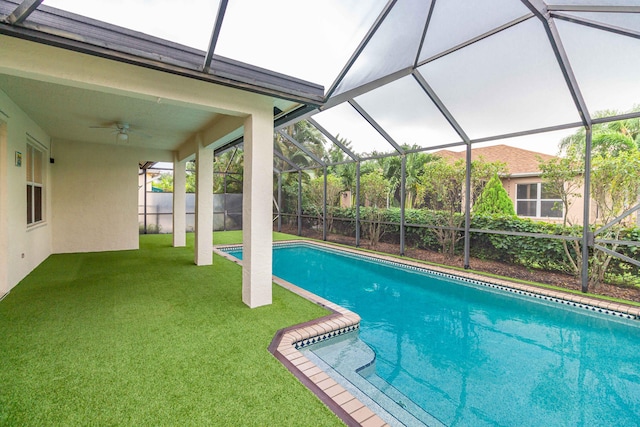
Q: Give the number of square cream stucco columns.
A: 3